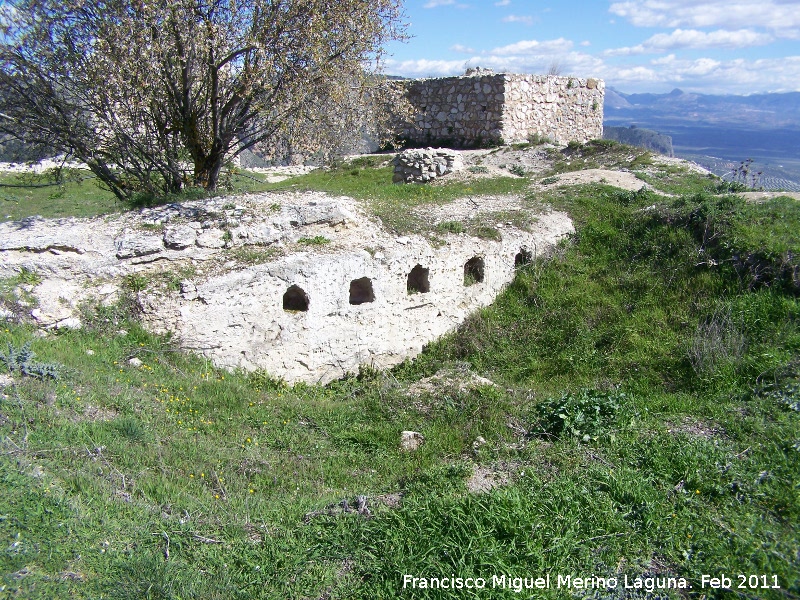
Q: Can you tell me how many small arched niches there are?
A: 5